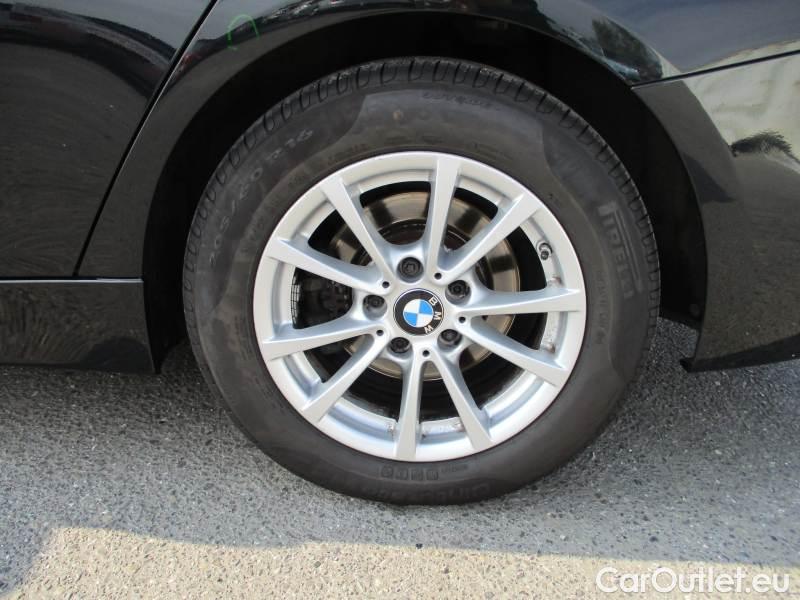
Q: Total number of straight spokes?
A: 10